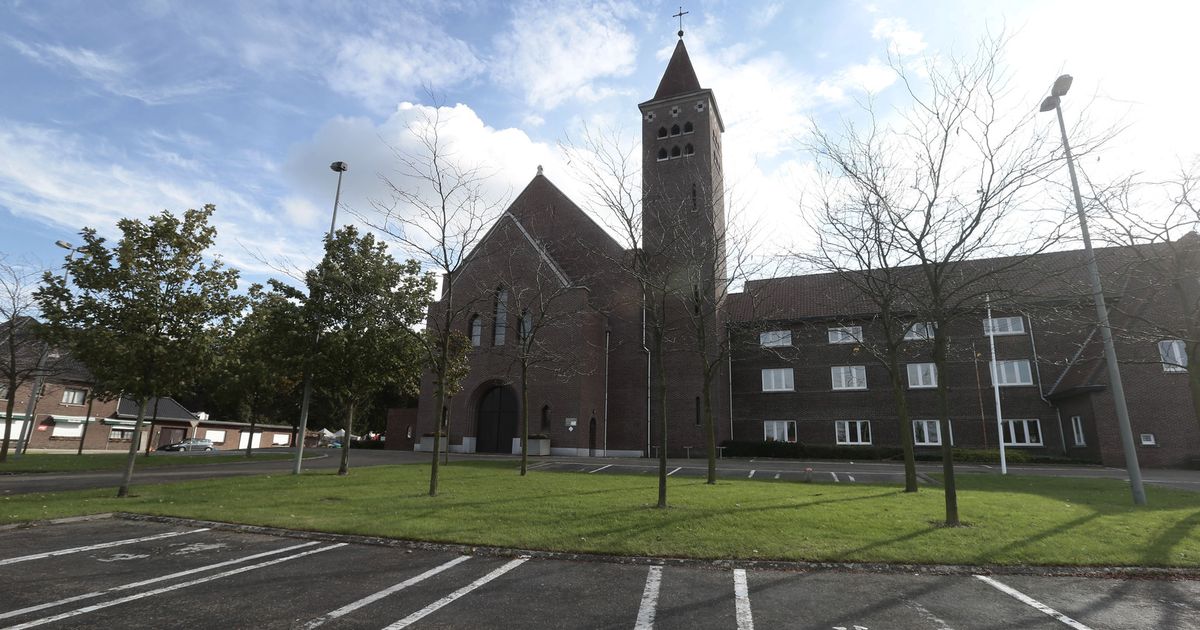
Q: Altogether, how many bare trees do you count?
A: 8